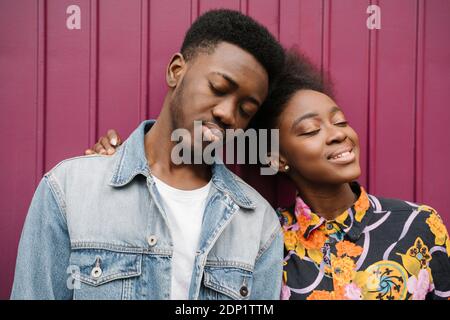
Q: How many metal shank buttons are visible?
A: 3